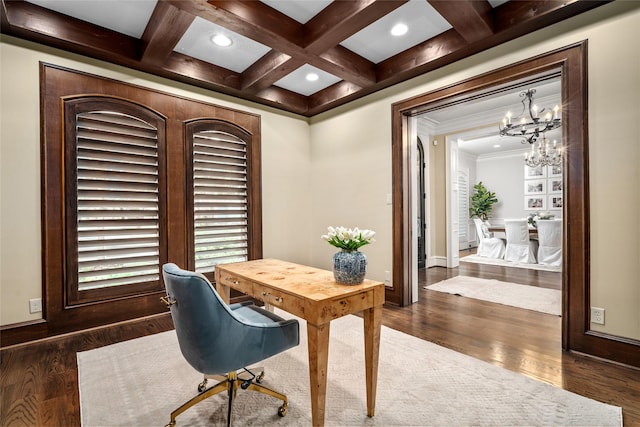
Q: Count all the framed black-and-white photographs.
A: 6